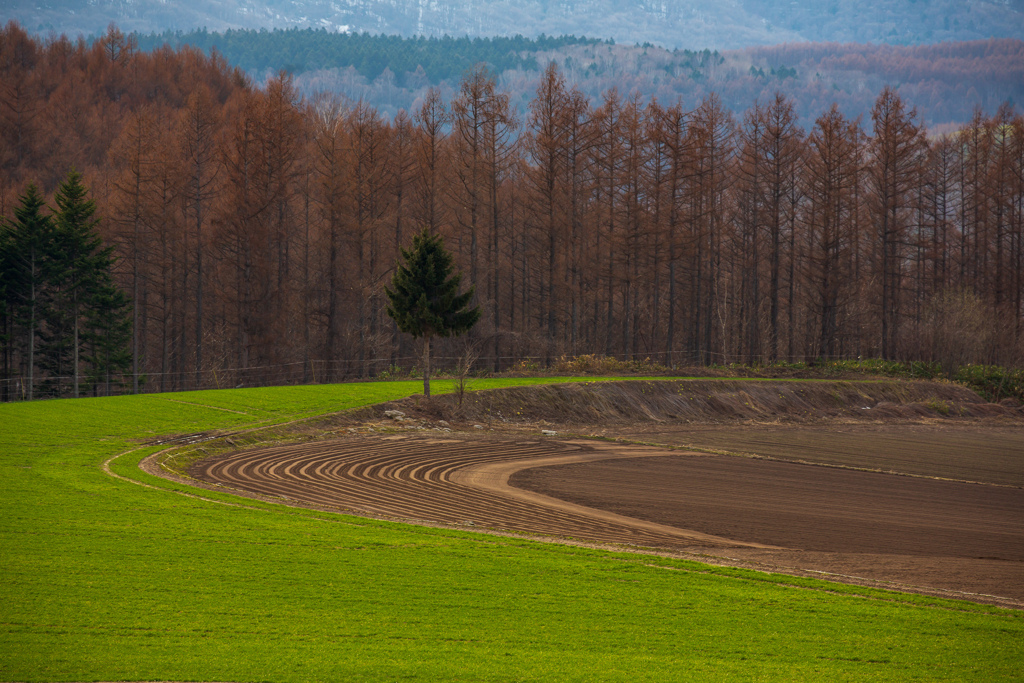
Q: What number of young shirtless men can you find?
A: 0